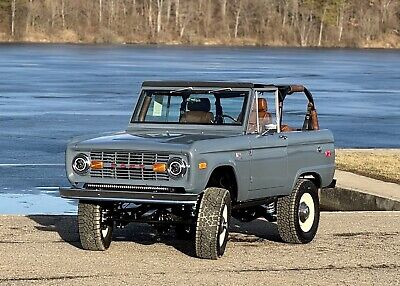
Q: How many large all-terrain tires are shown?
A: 3